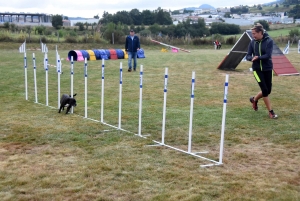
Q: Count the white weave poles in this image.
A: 12